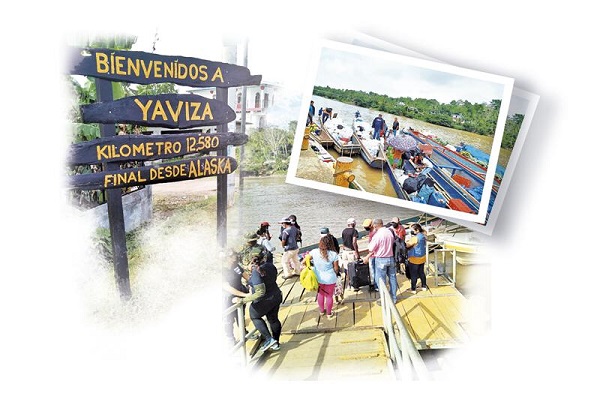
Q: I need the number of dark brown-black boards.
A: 4